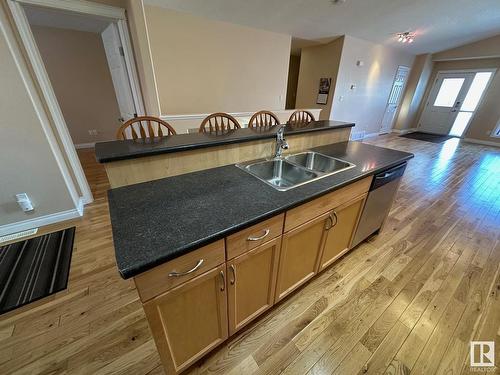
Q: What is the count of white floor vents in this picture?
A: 1